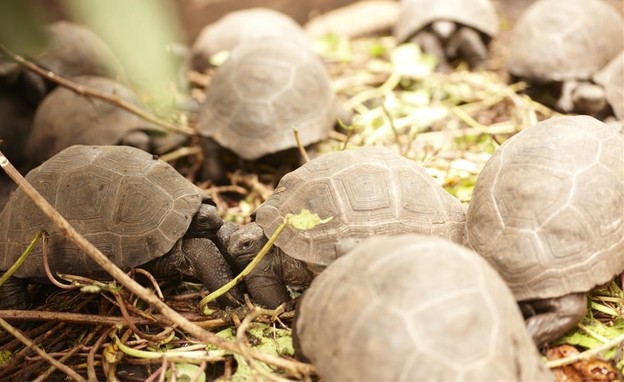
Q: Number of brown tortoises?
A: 11